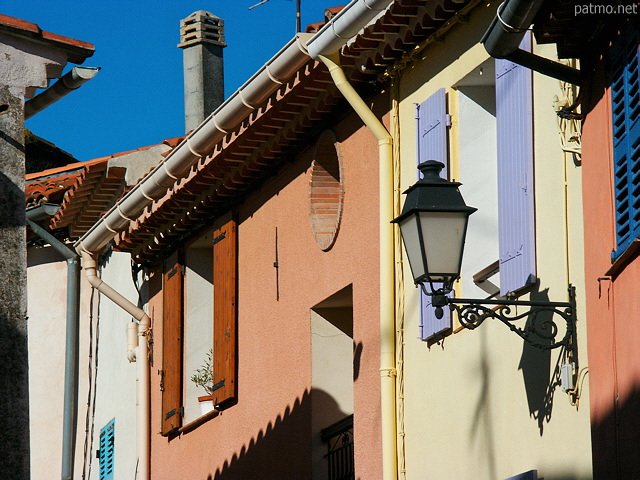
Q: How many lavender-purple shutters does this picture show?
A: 2